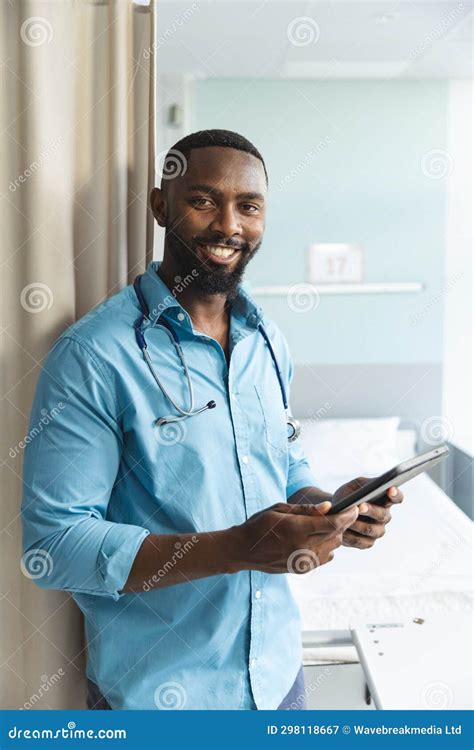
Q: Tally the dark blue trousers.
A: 1